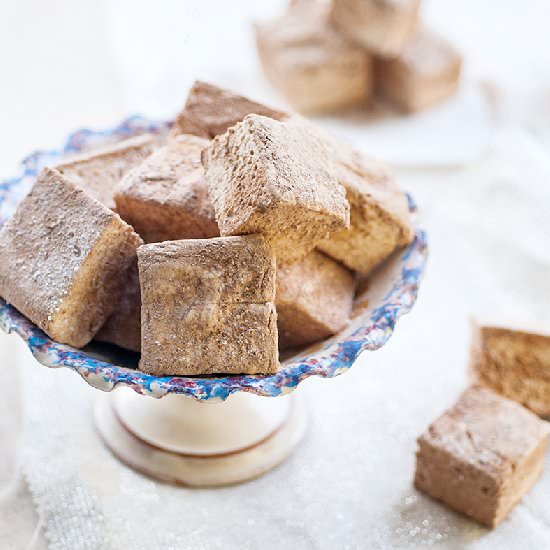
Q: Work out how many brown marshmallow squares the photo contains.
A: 14